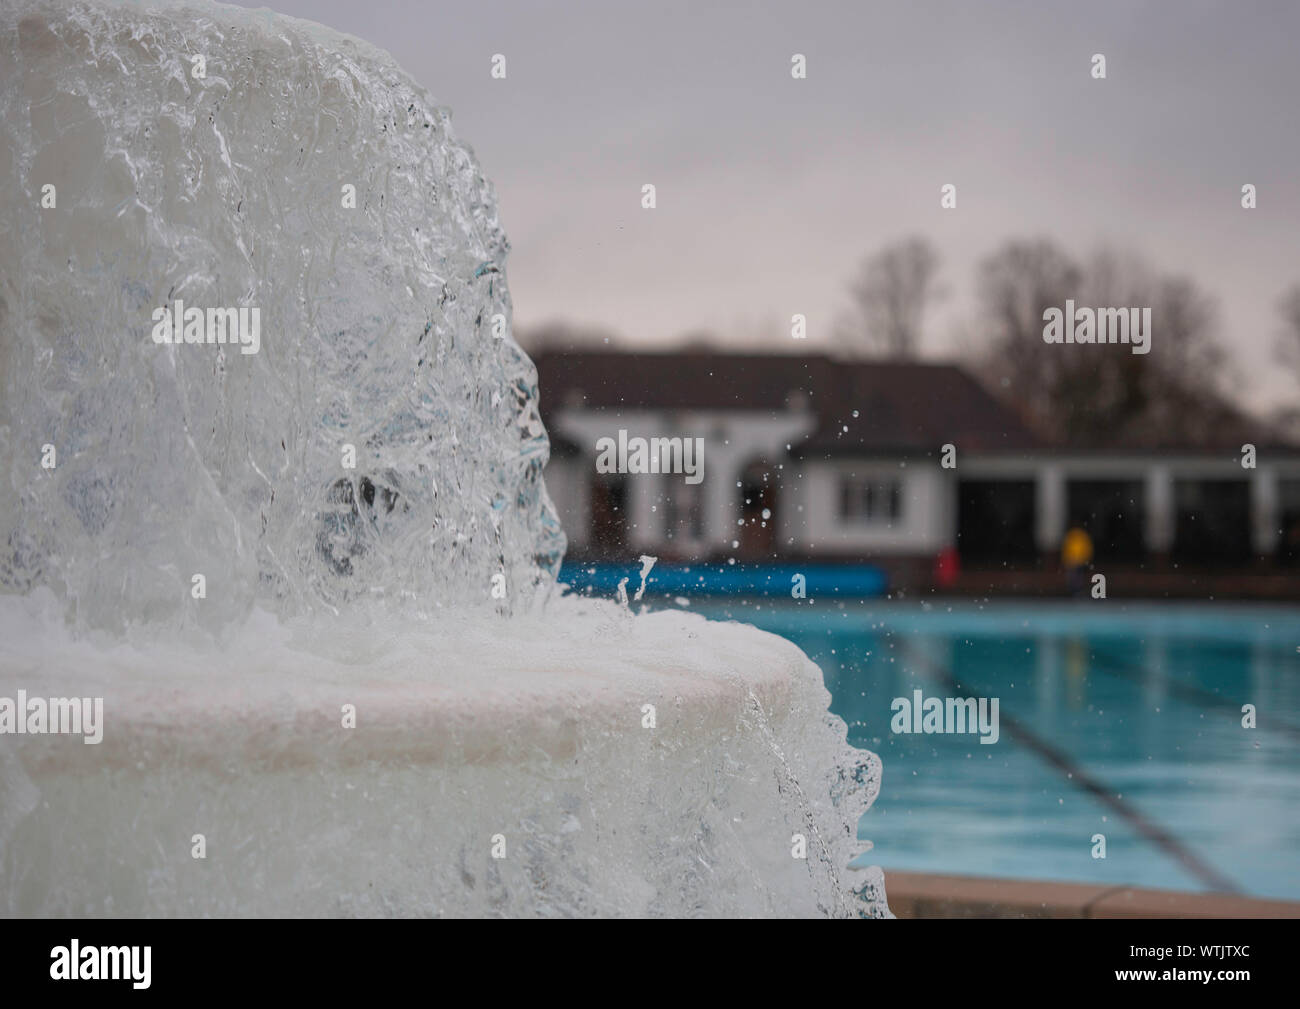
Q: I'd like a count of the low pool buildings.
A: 1